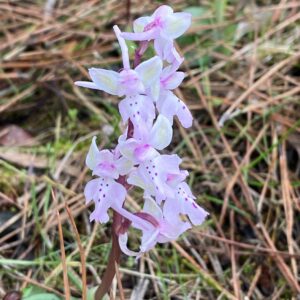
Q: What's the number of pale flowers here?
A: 7